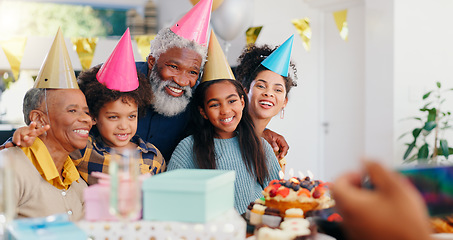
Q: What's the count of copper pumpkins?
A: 0